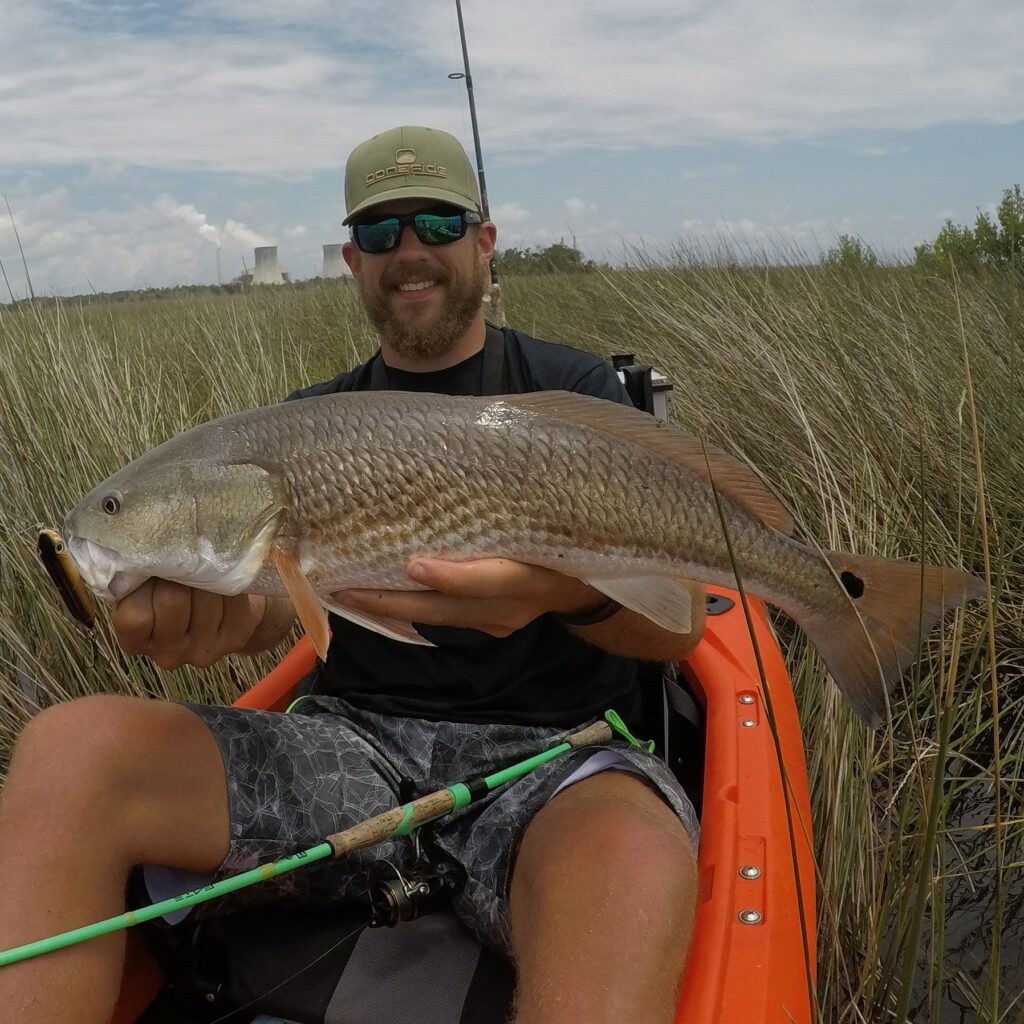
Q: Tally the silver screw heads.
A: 4